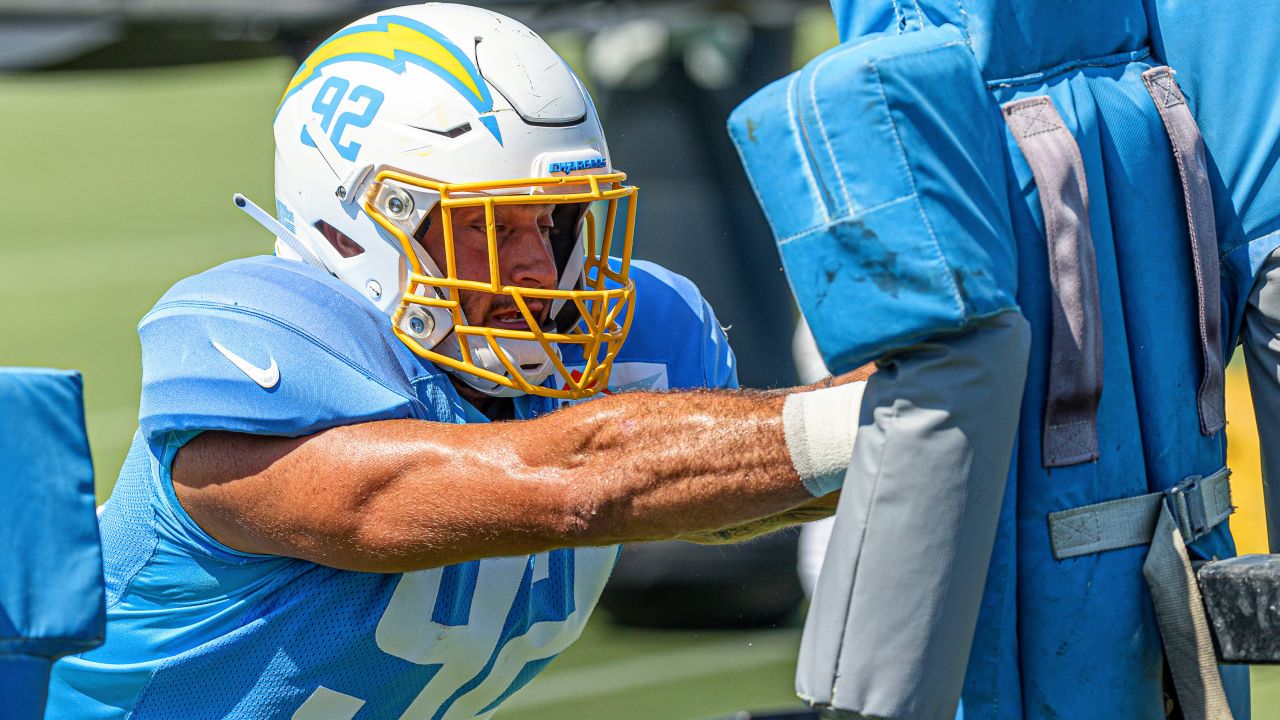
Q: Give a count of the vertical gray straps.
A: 2